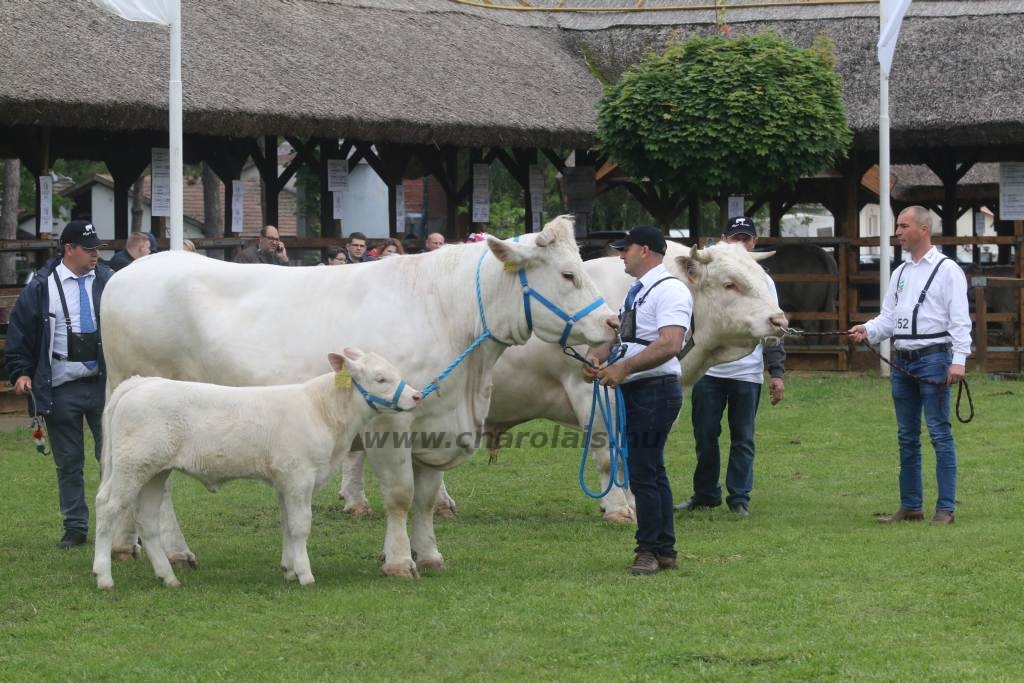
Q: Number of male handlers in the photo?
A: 4